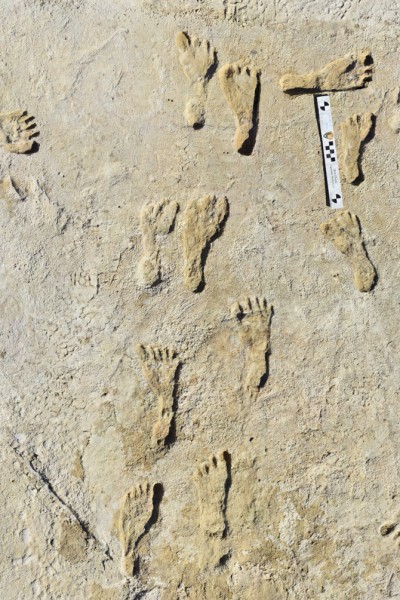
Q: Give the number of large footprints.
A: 11